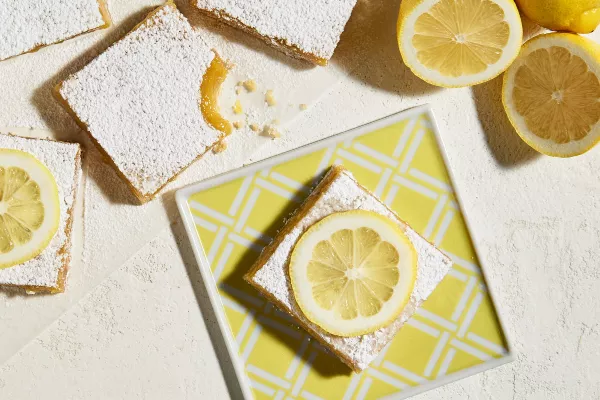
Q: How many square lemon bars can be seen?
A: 5